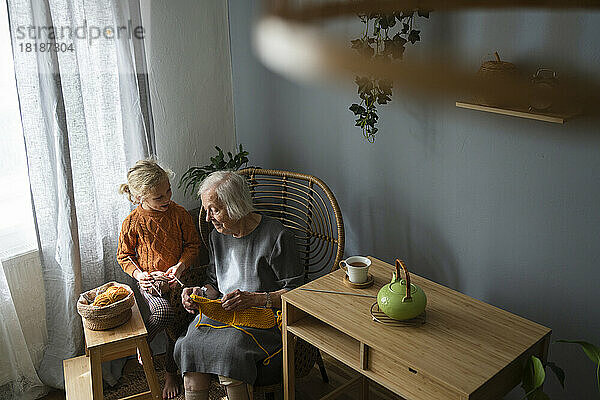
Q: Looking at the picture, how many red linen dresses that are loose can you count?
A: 0